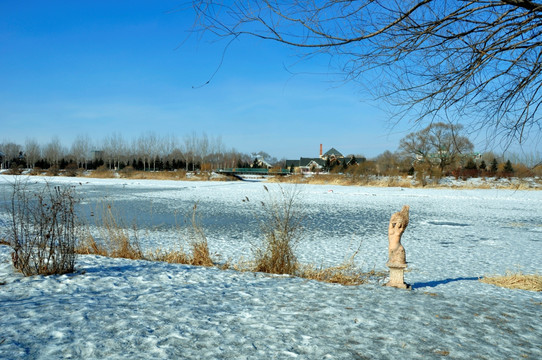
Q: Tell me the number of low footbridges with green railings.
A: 1